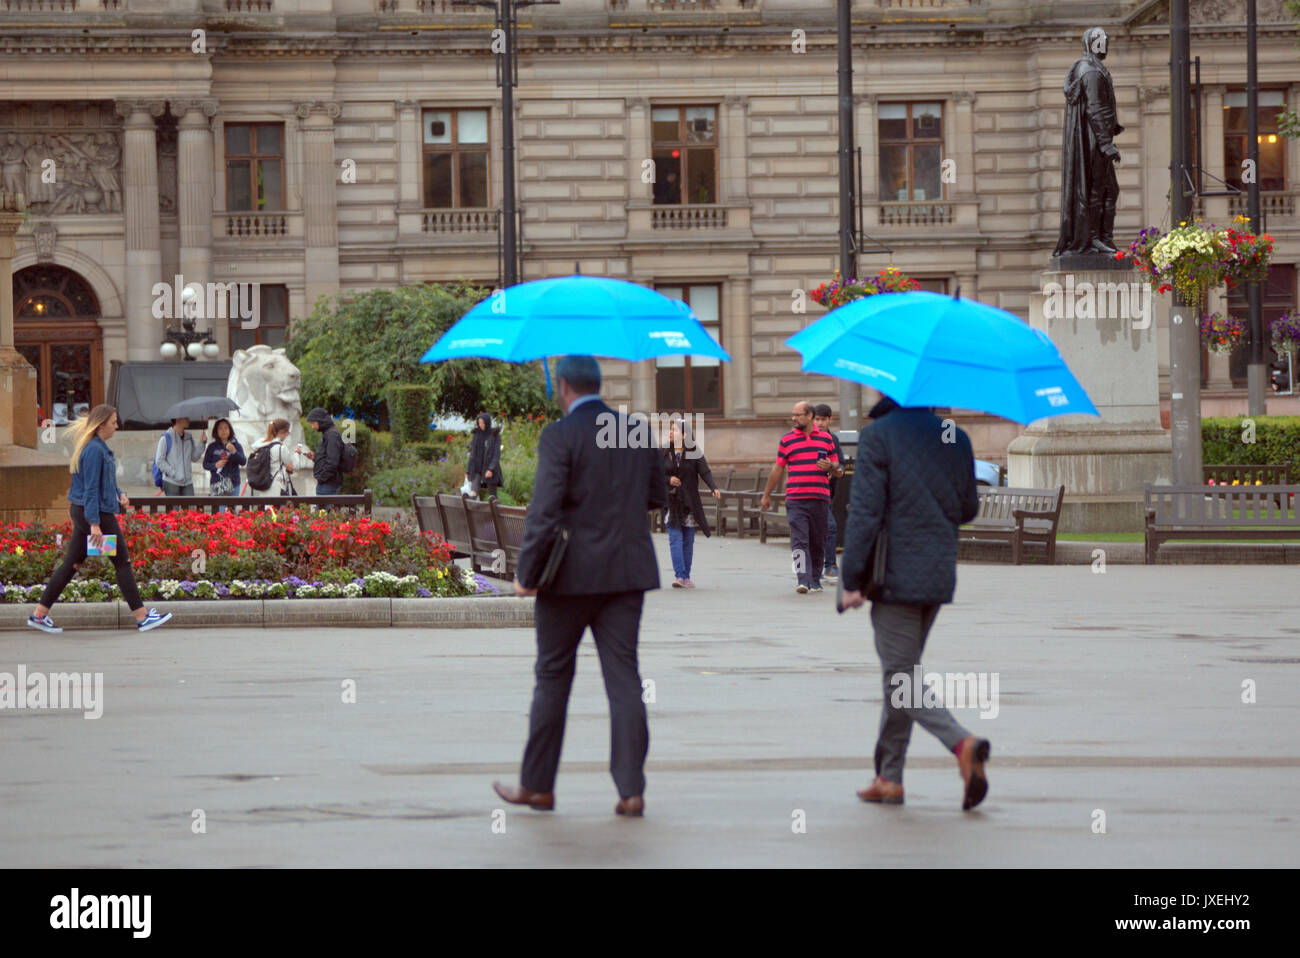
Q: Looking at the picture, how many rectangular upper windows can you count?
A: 5